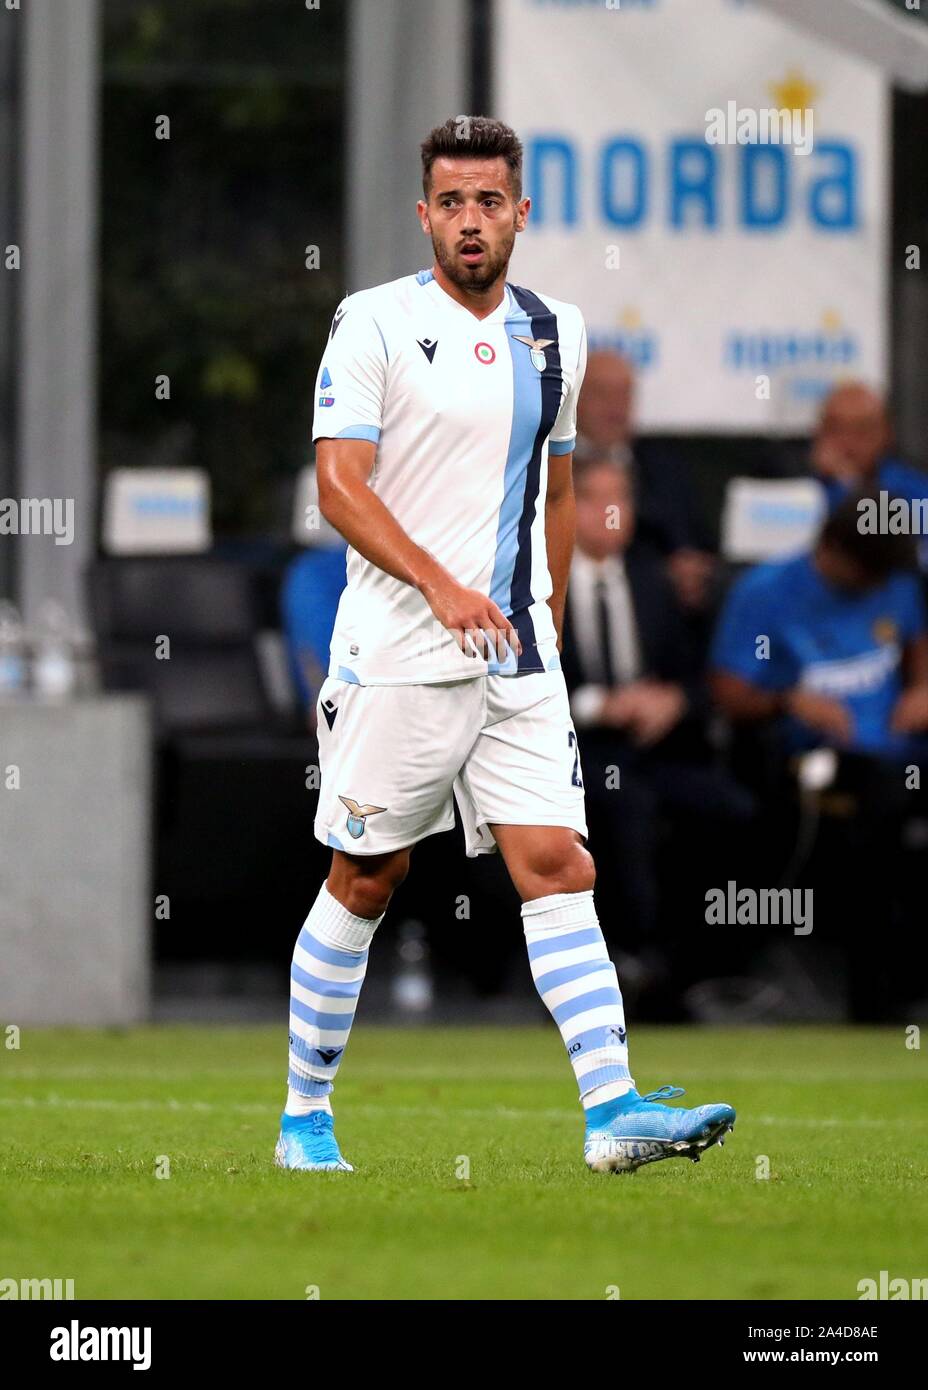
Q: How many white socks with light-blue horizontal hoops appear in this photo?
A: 2